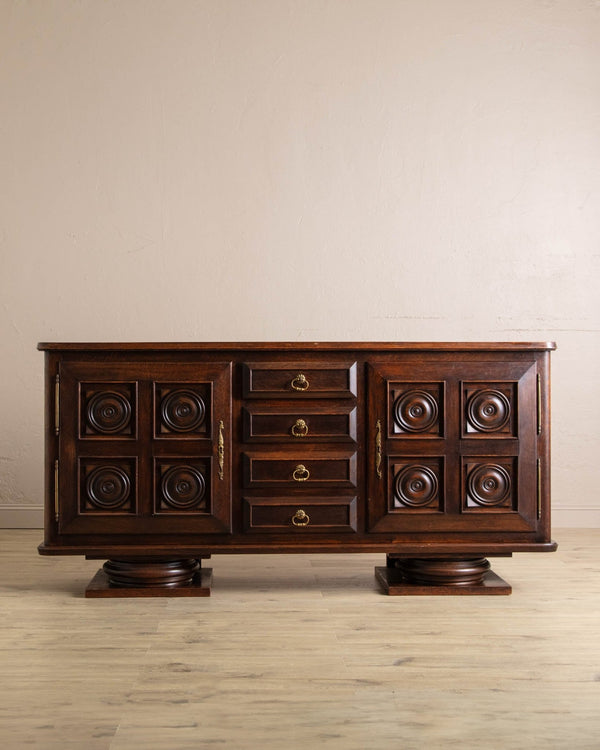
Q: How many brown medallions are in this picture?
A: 8